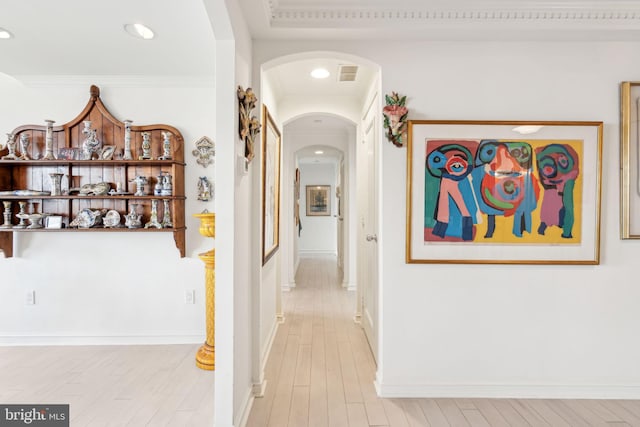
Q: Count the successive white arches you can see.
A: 3